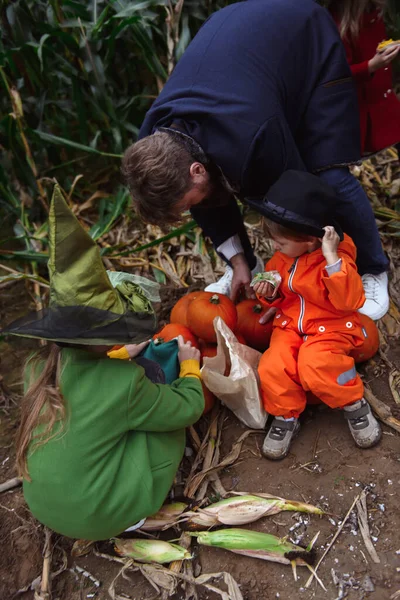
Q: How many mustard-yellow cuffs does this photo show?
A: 2